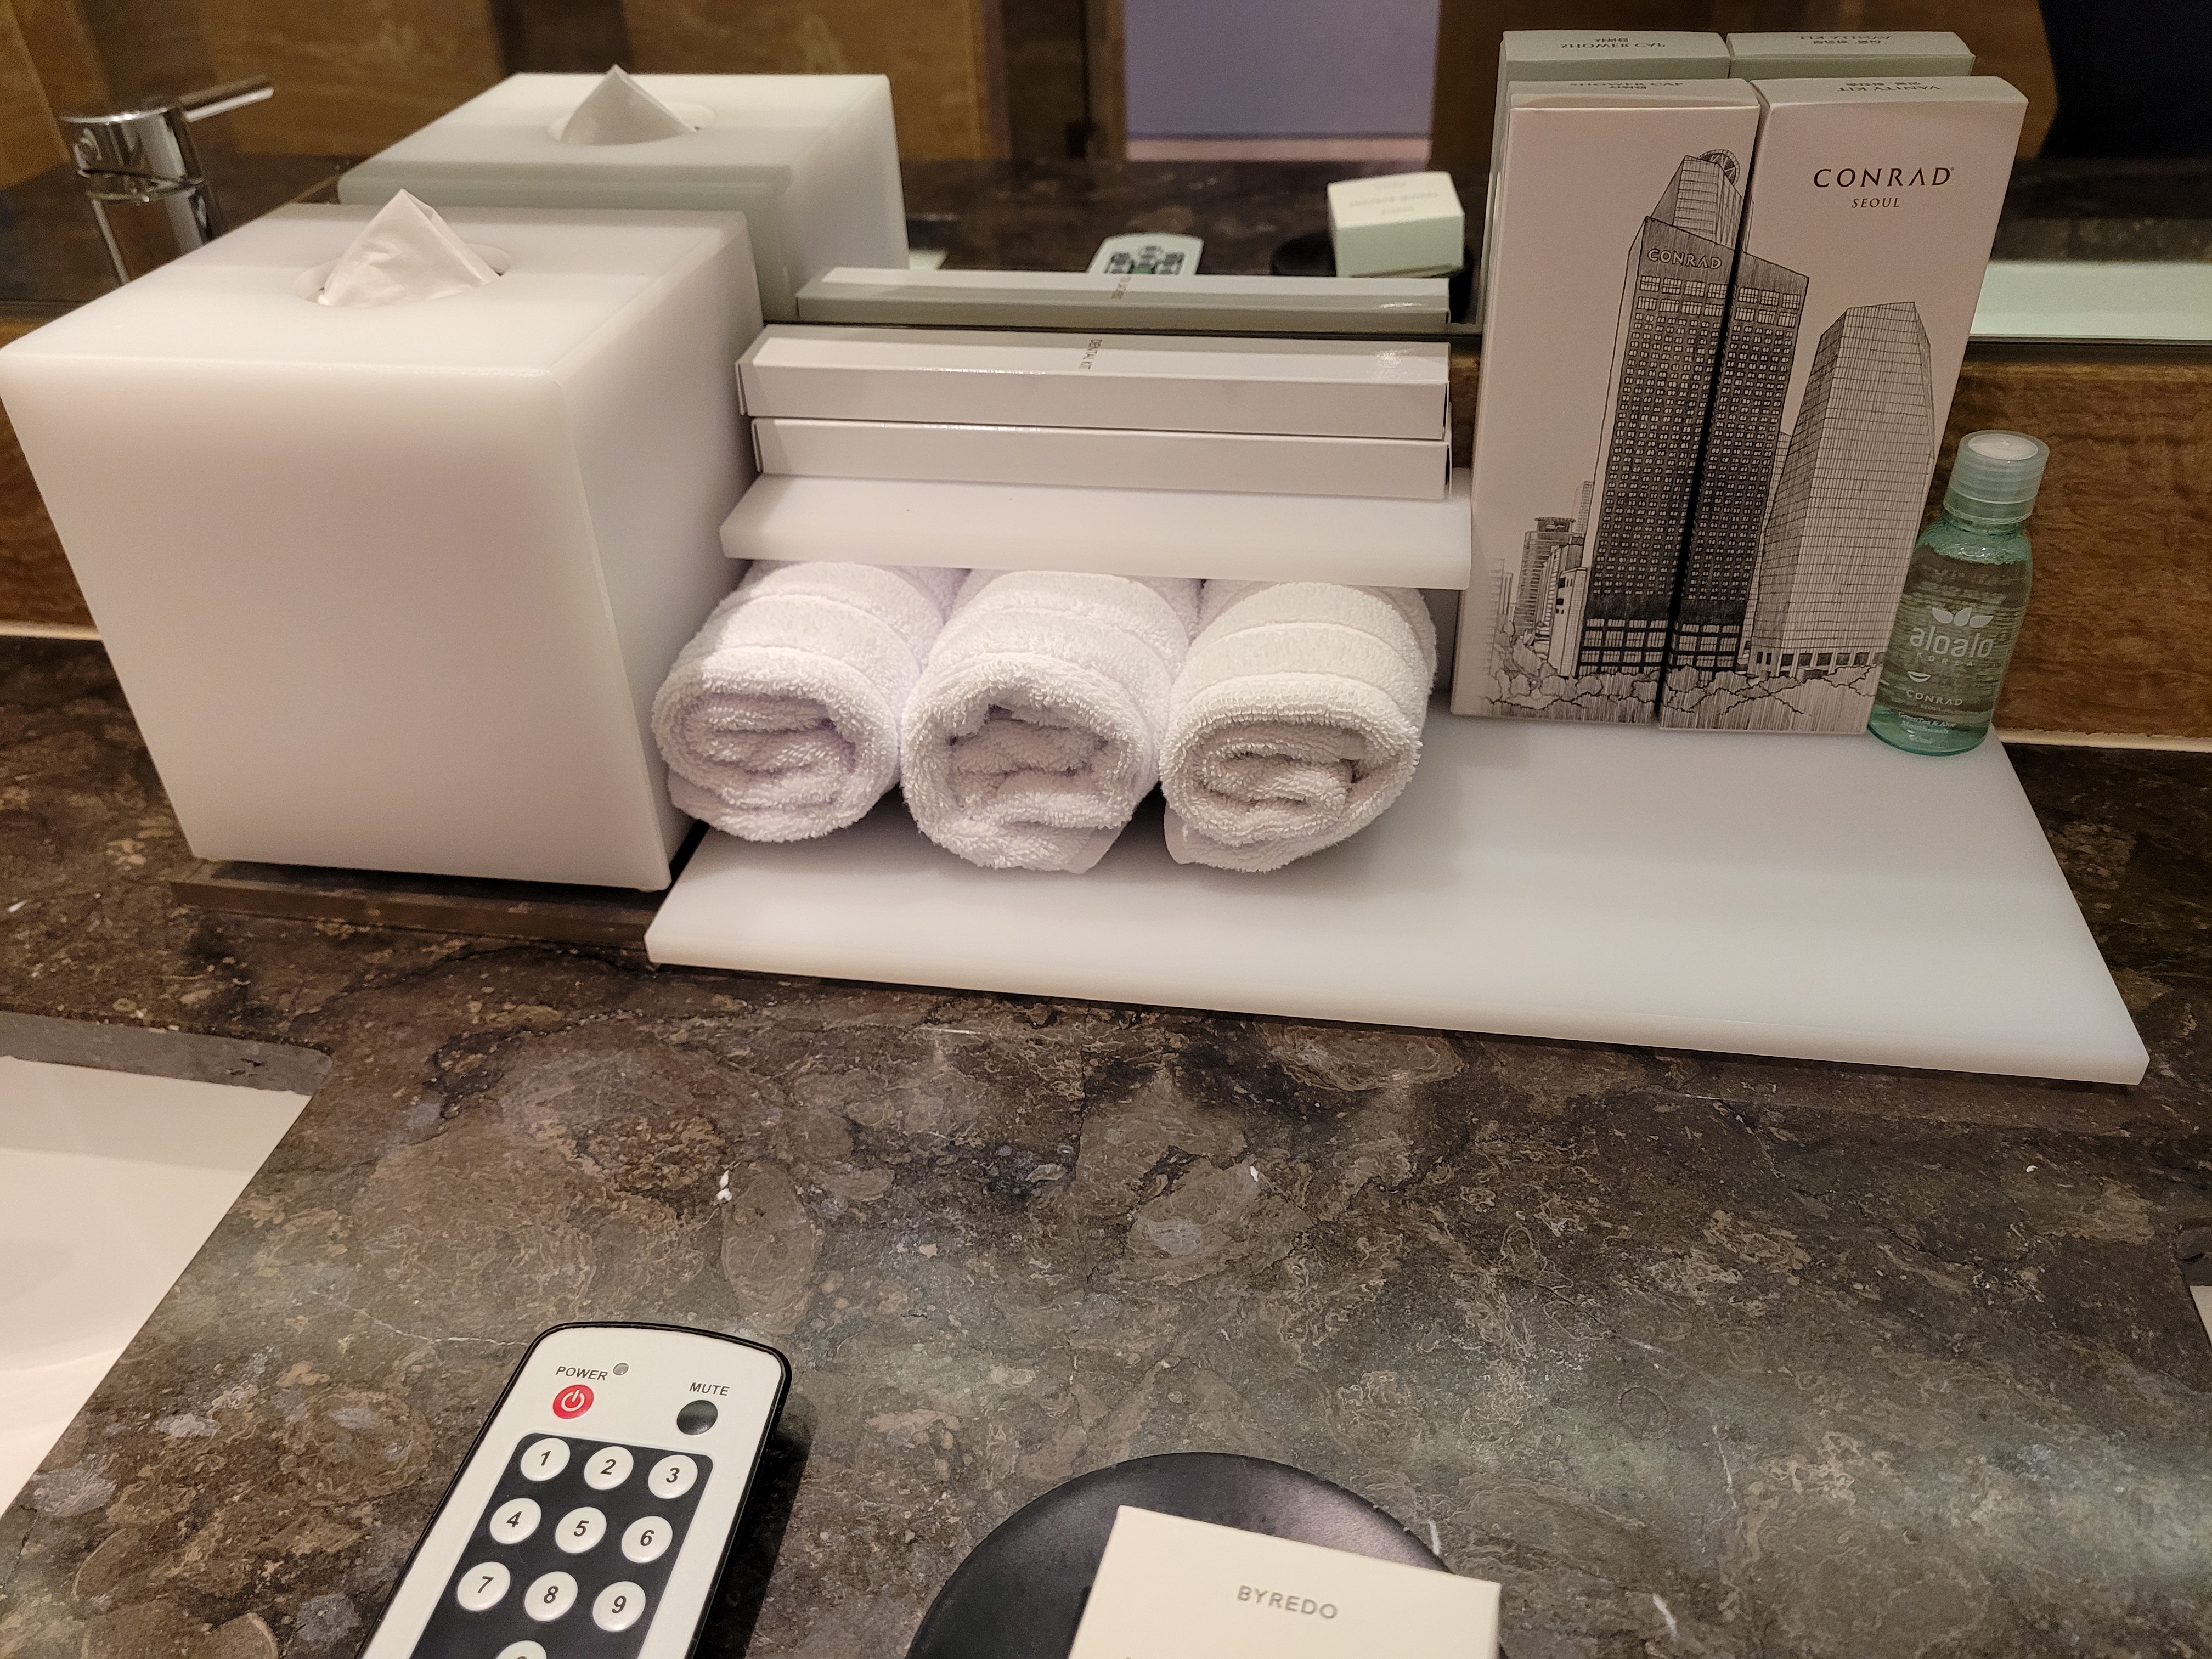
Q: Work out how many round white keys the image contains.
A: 10